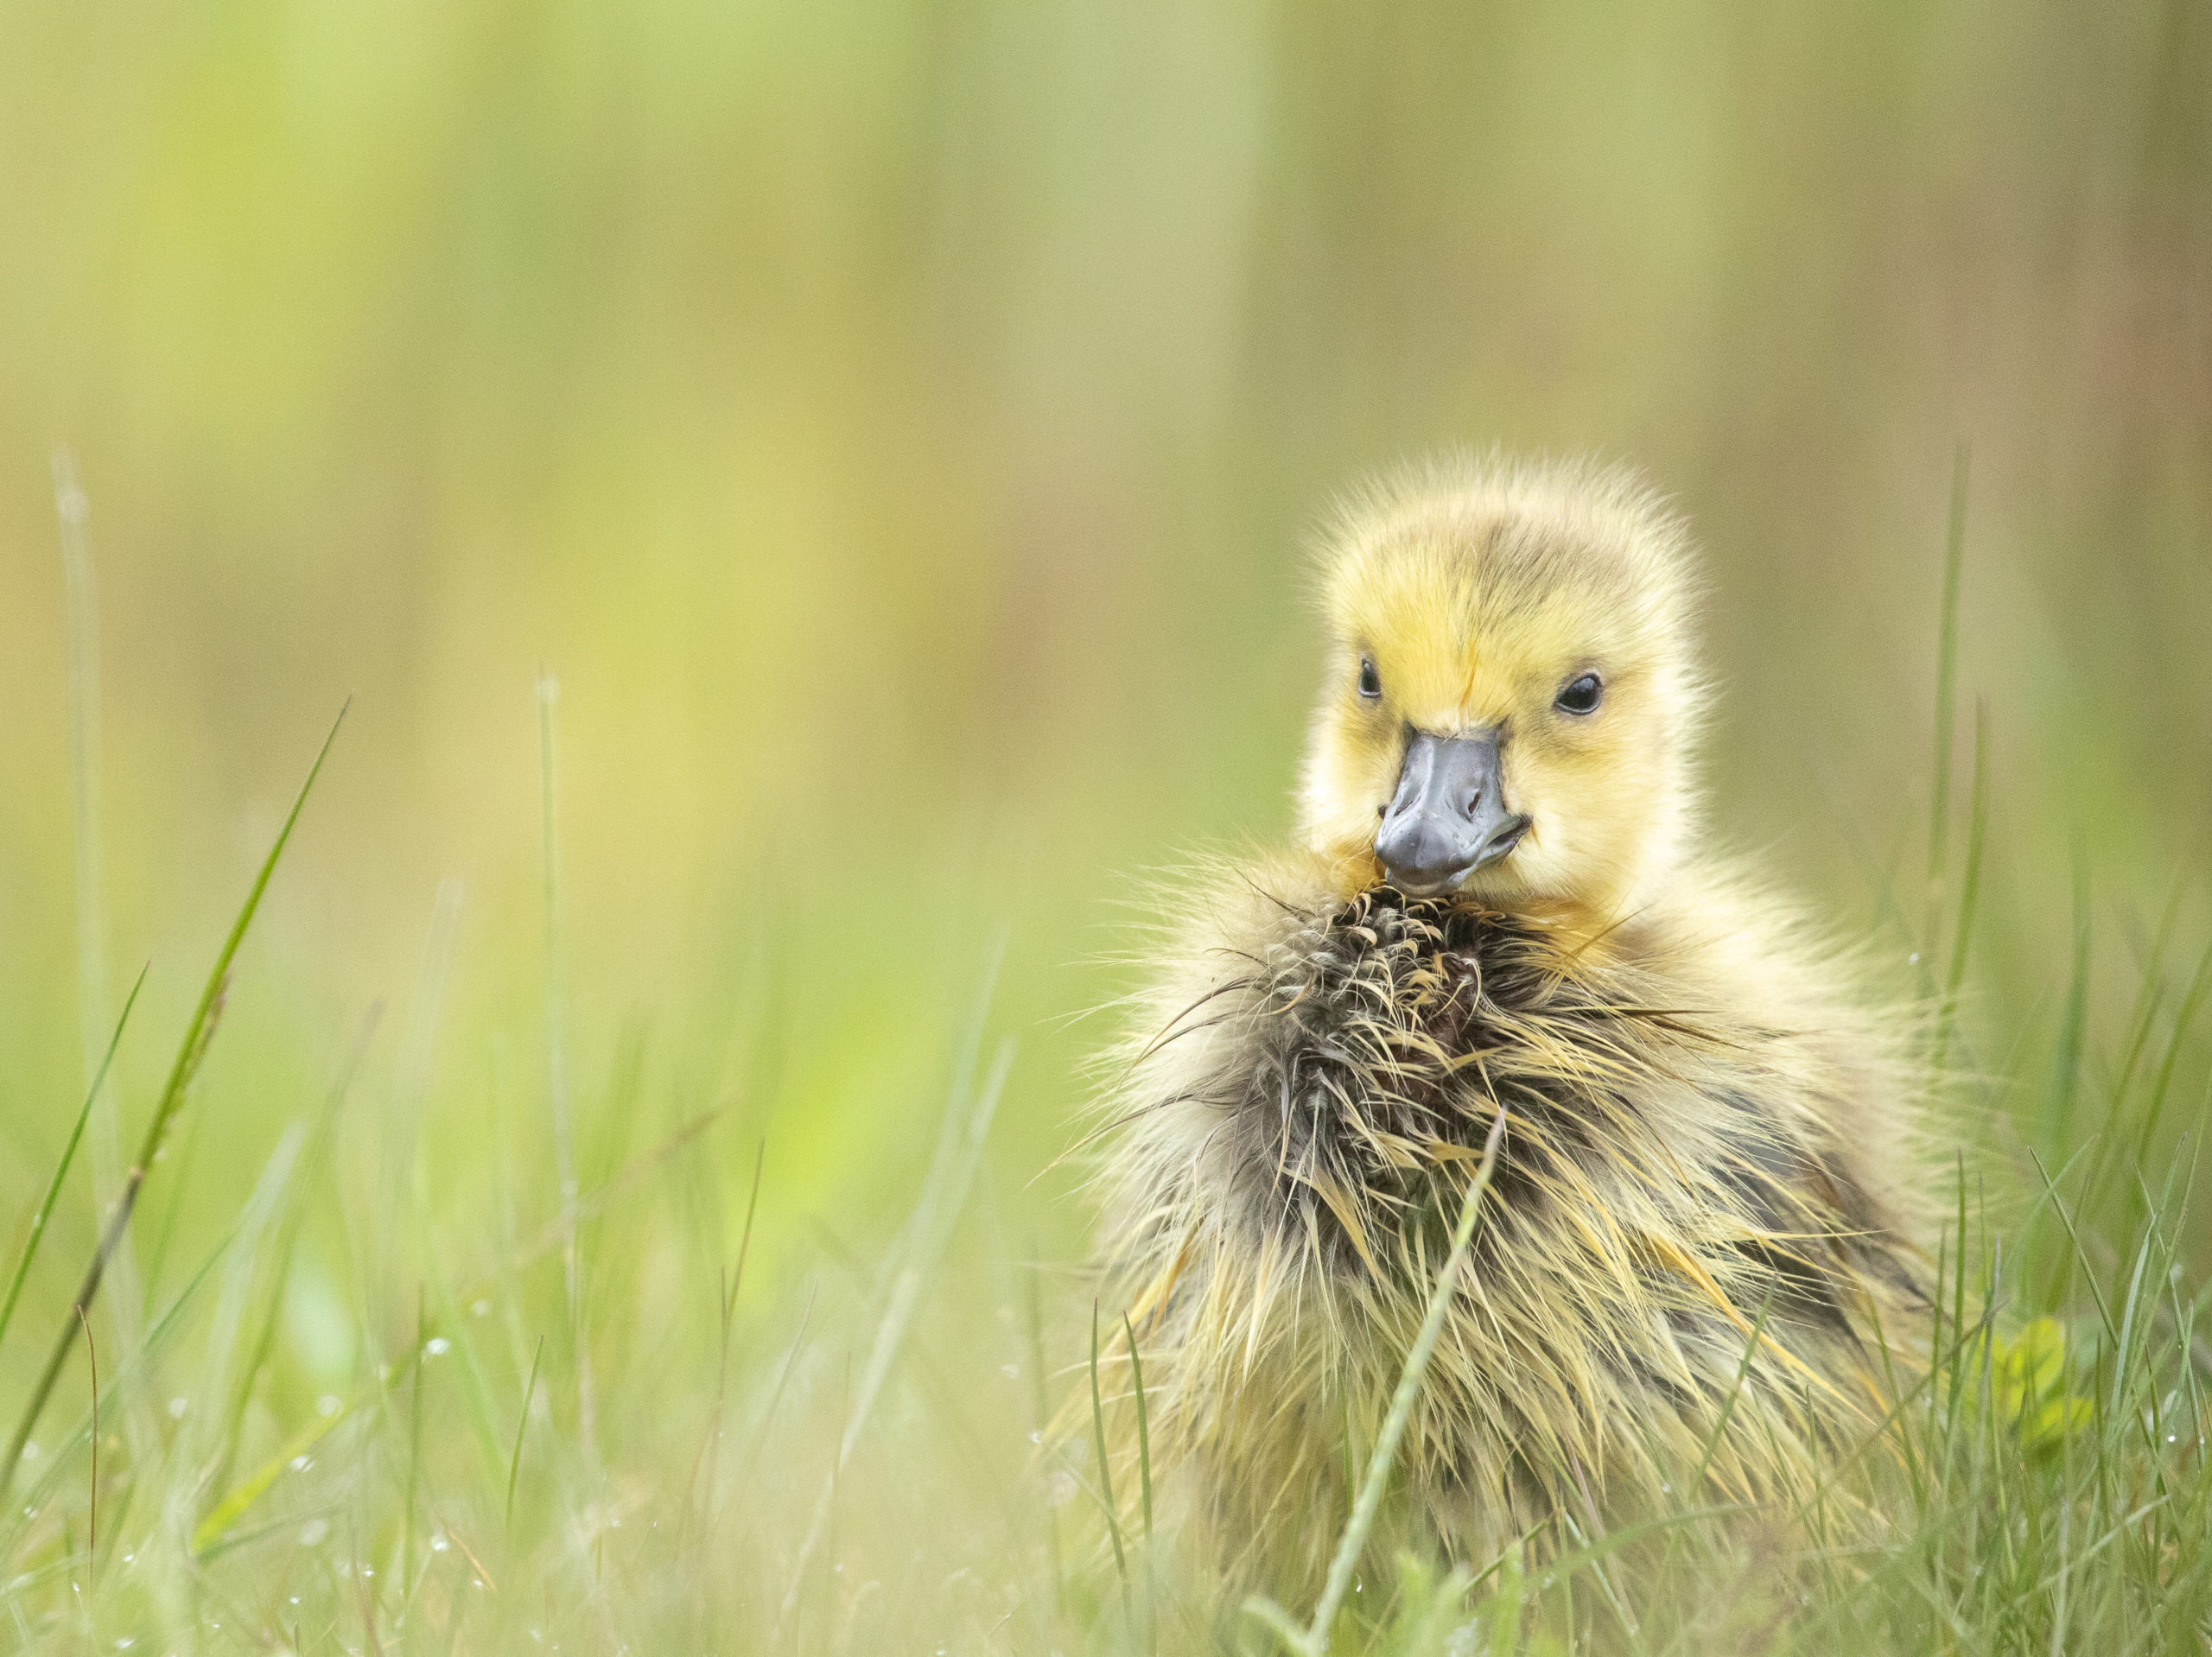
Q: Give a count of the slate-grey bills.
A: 1